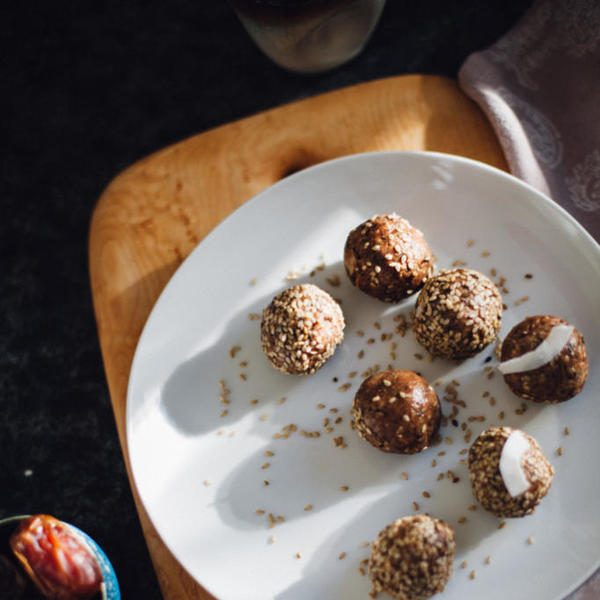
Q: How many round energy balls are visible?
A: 7